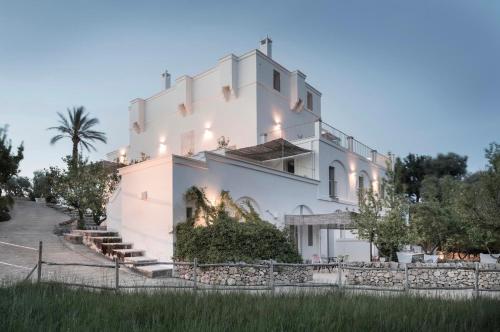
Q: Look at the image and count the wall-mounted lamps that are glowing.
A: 7